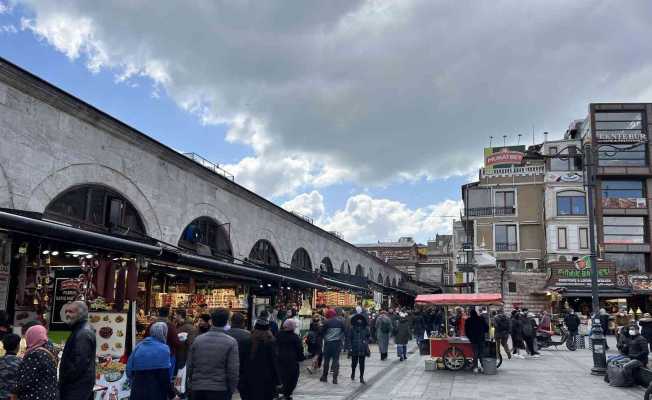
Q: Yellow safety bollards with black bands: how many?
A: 0